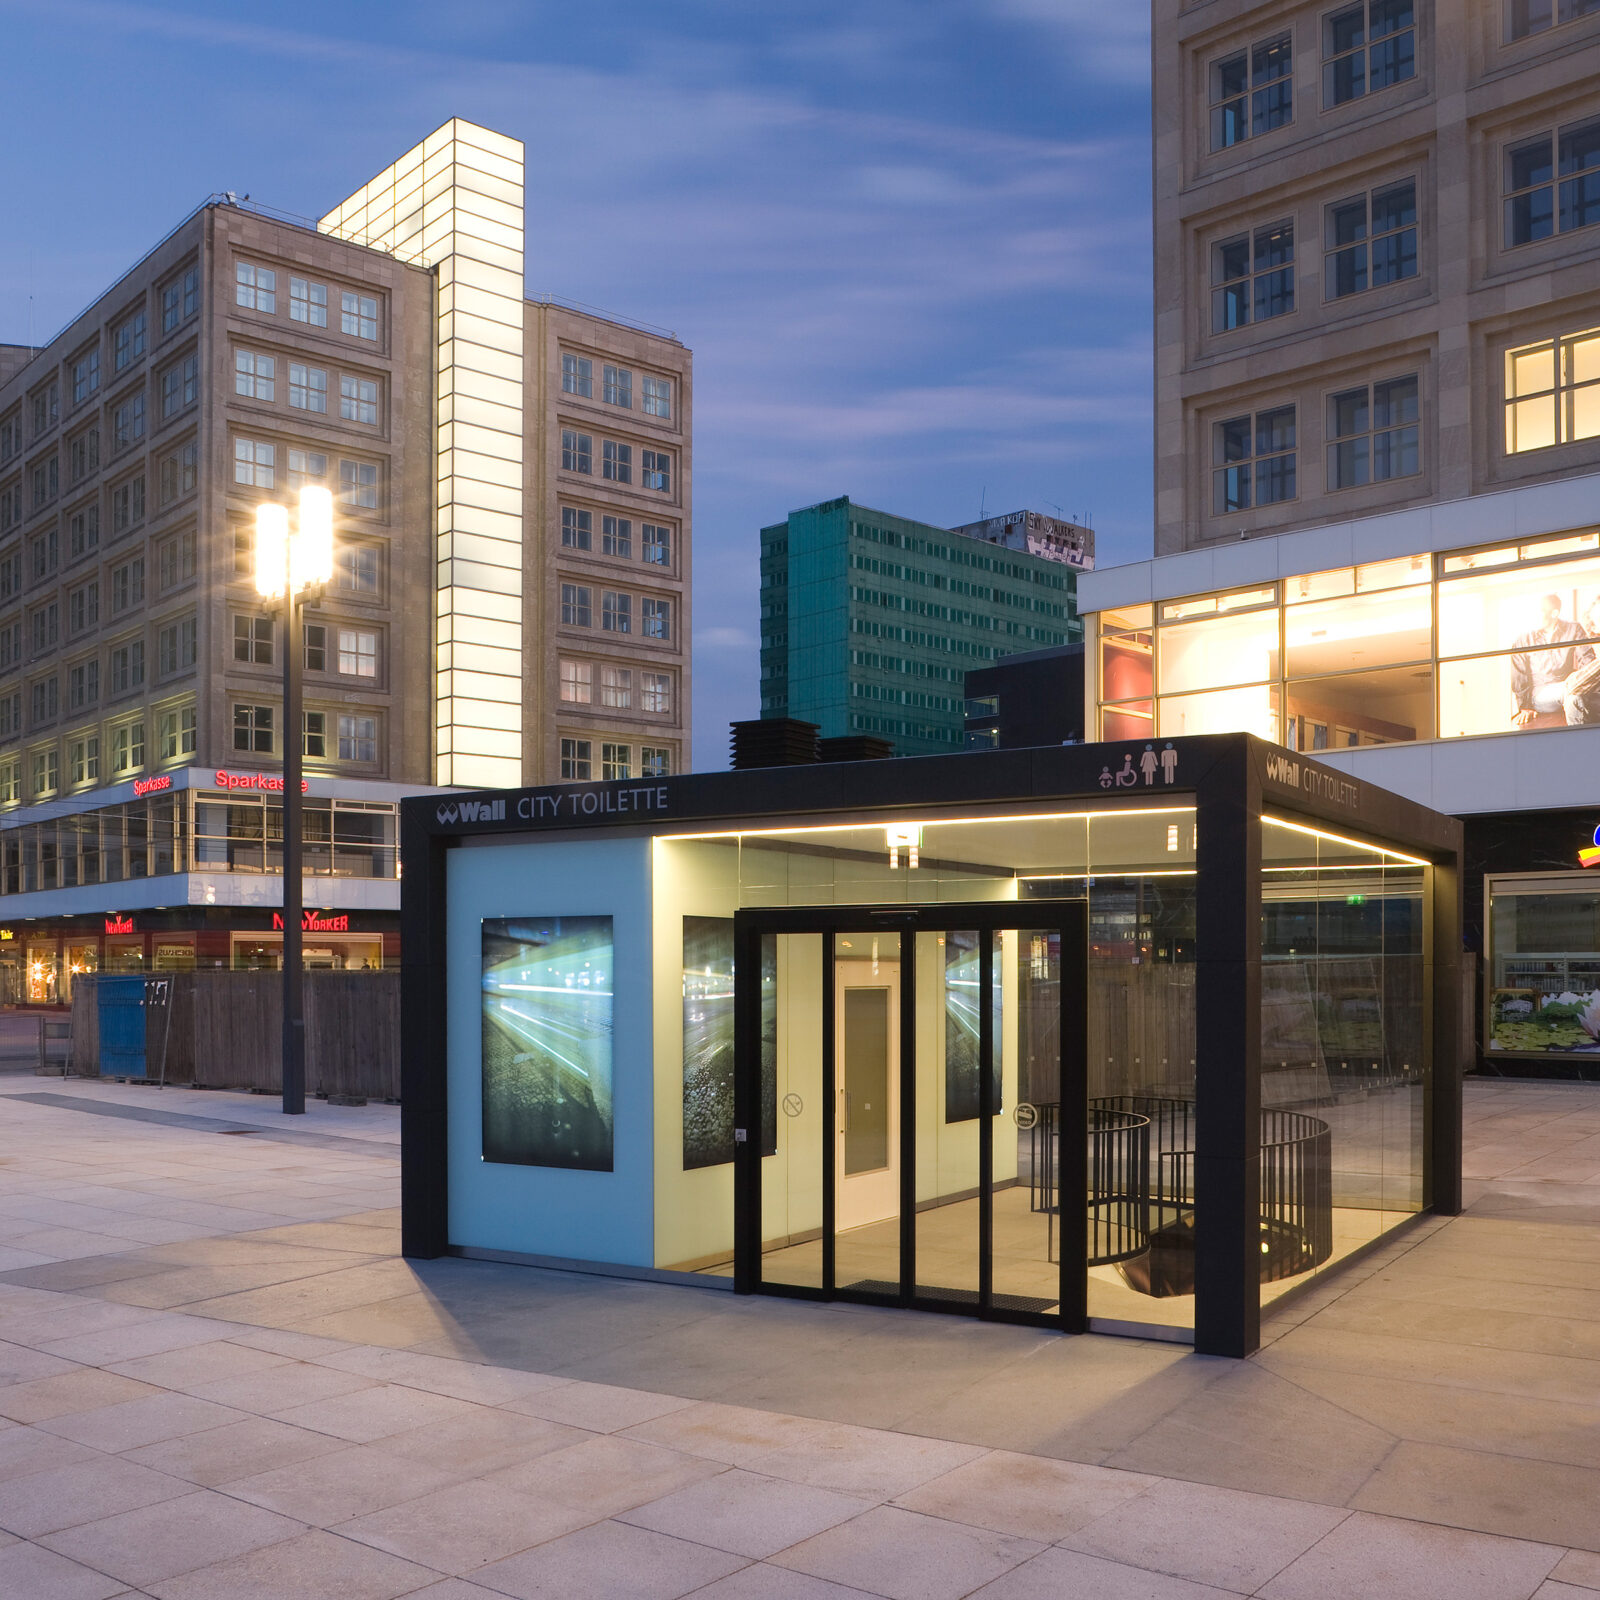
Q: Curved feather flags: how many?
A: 0